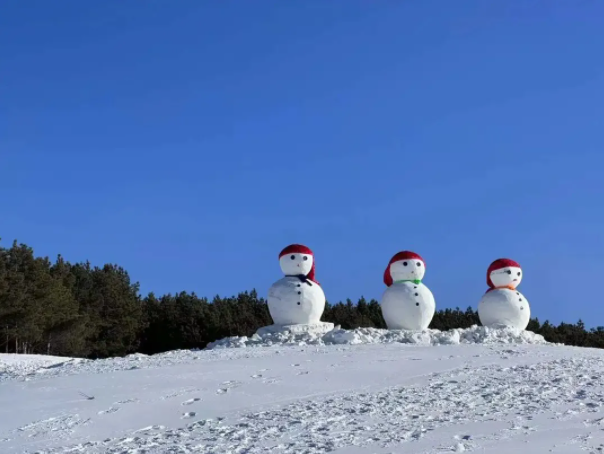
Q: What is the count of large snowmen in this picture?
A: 3